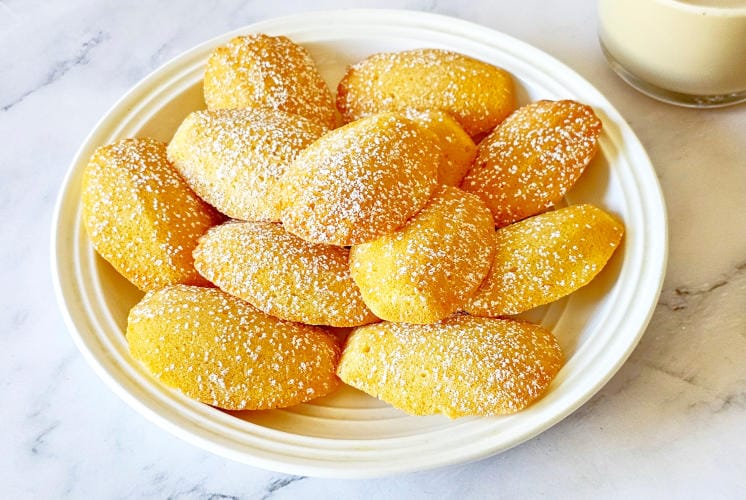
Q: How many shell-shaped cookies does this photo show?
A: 12